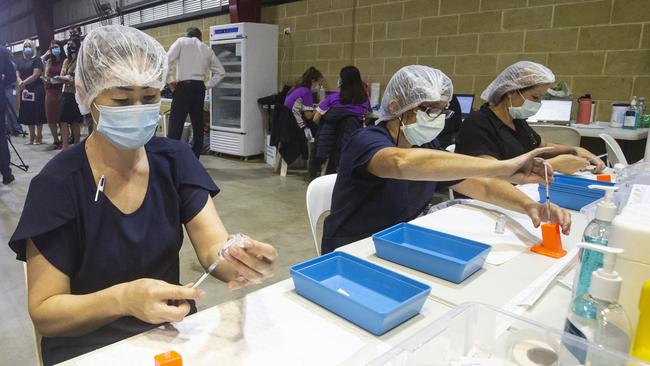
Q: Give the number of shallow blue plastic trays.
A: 3